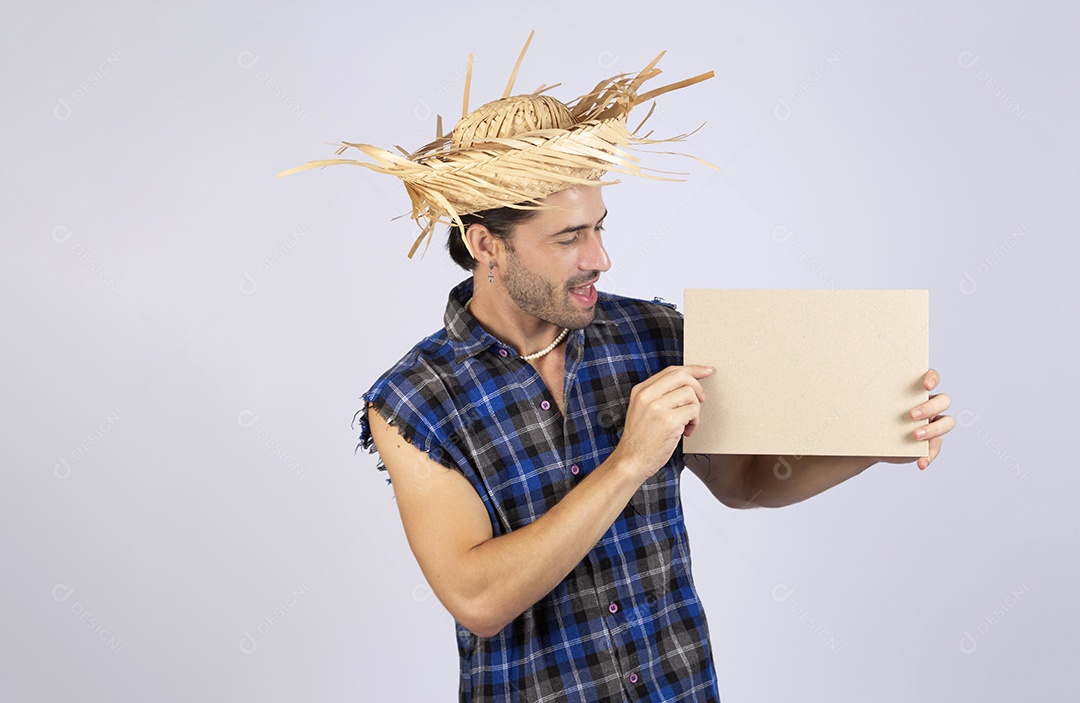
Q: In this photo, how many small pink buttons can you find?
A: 5